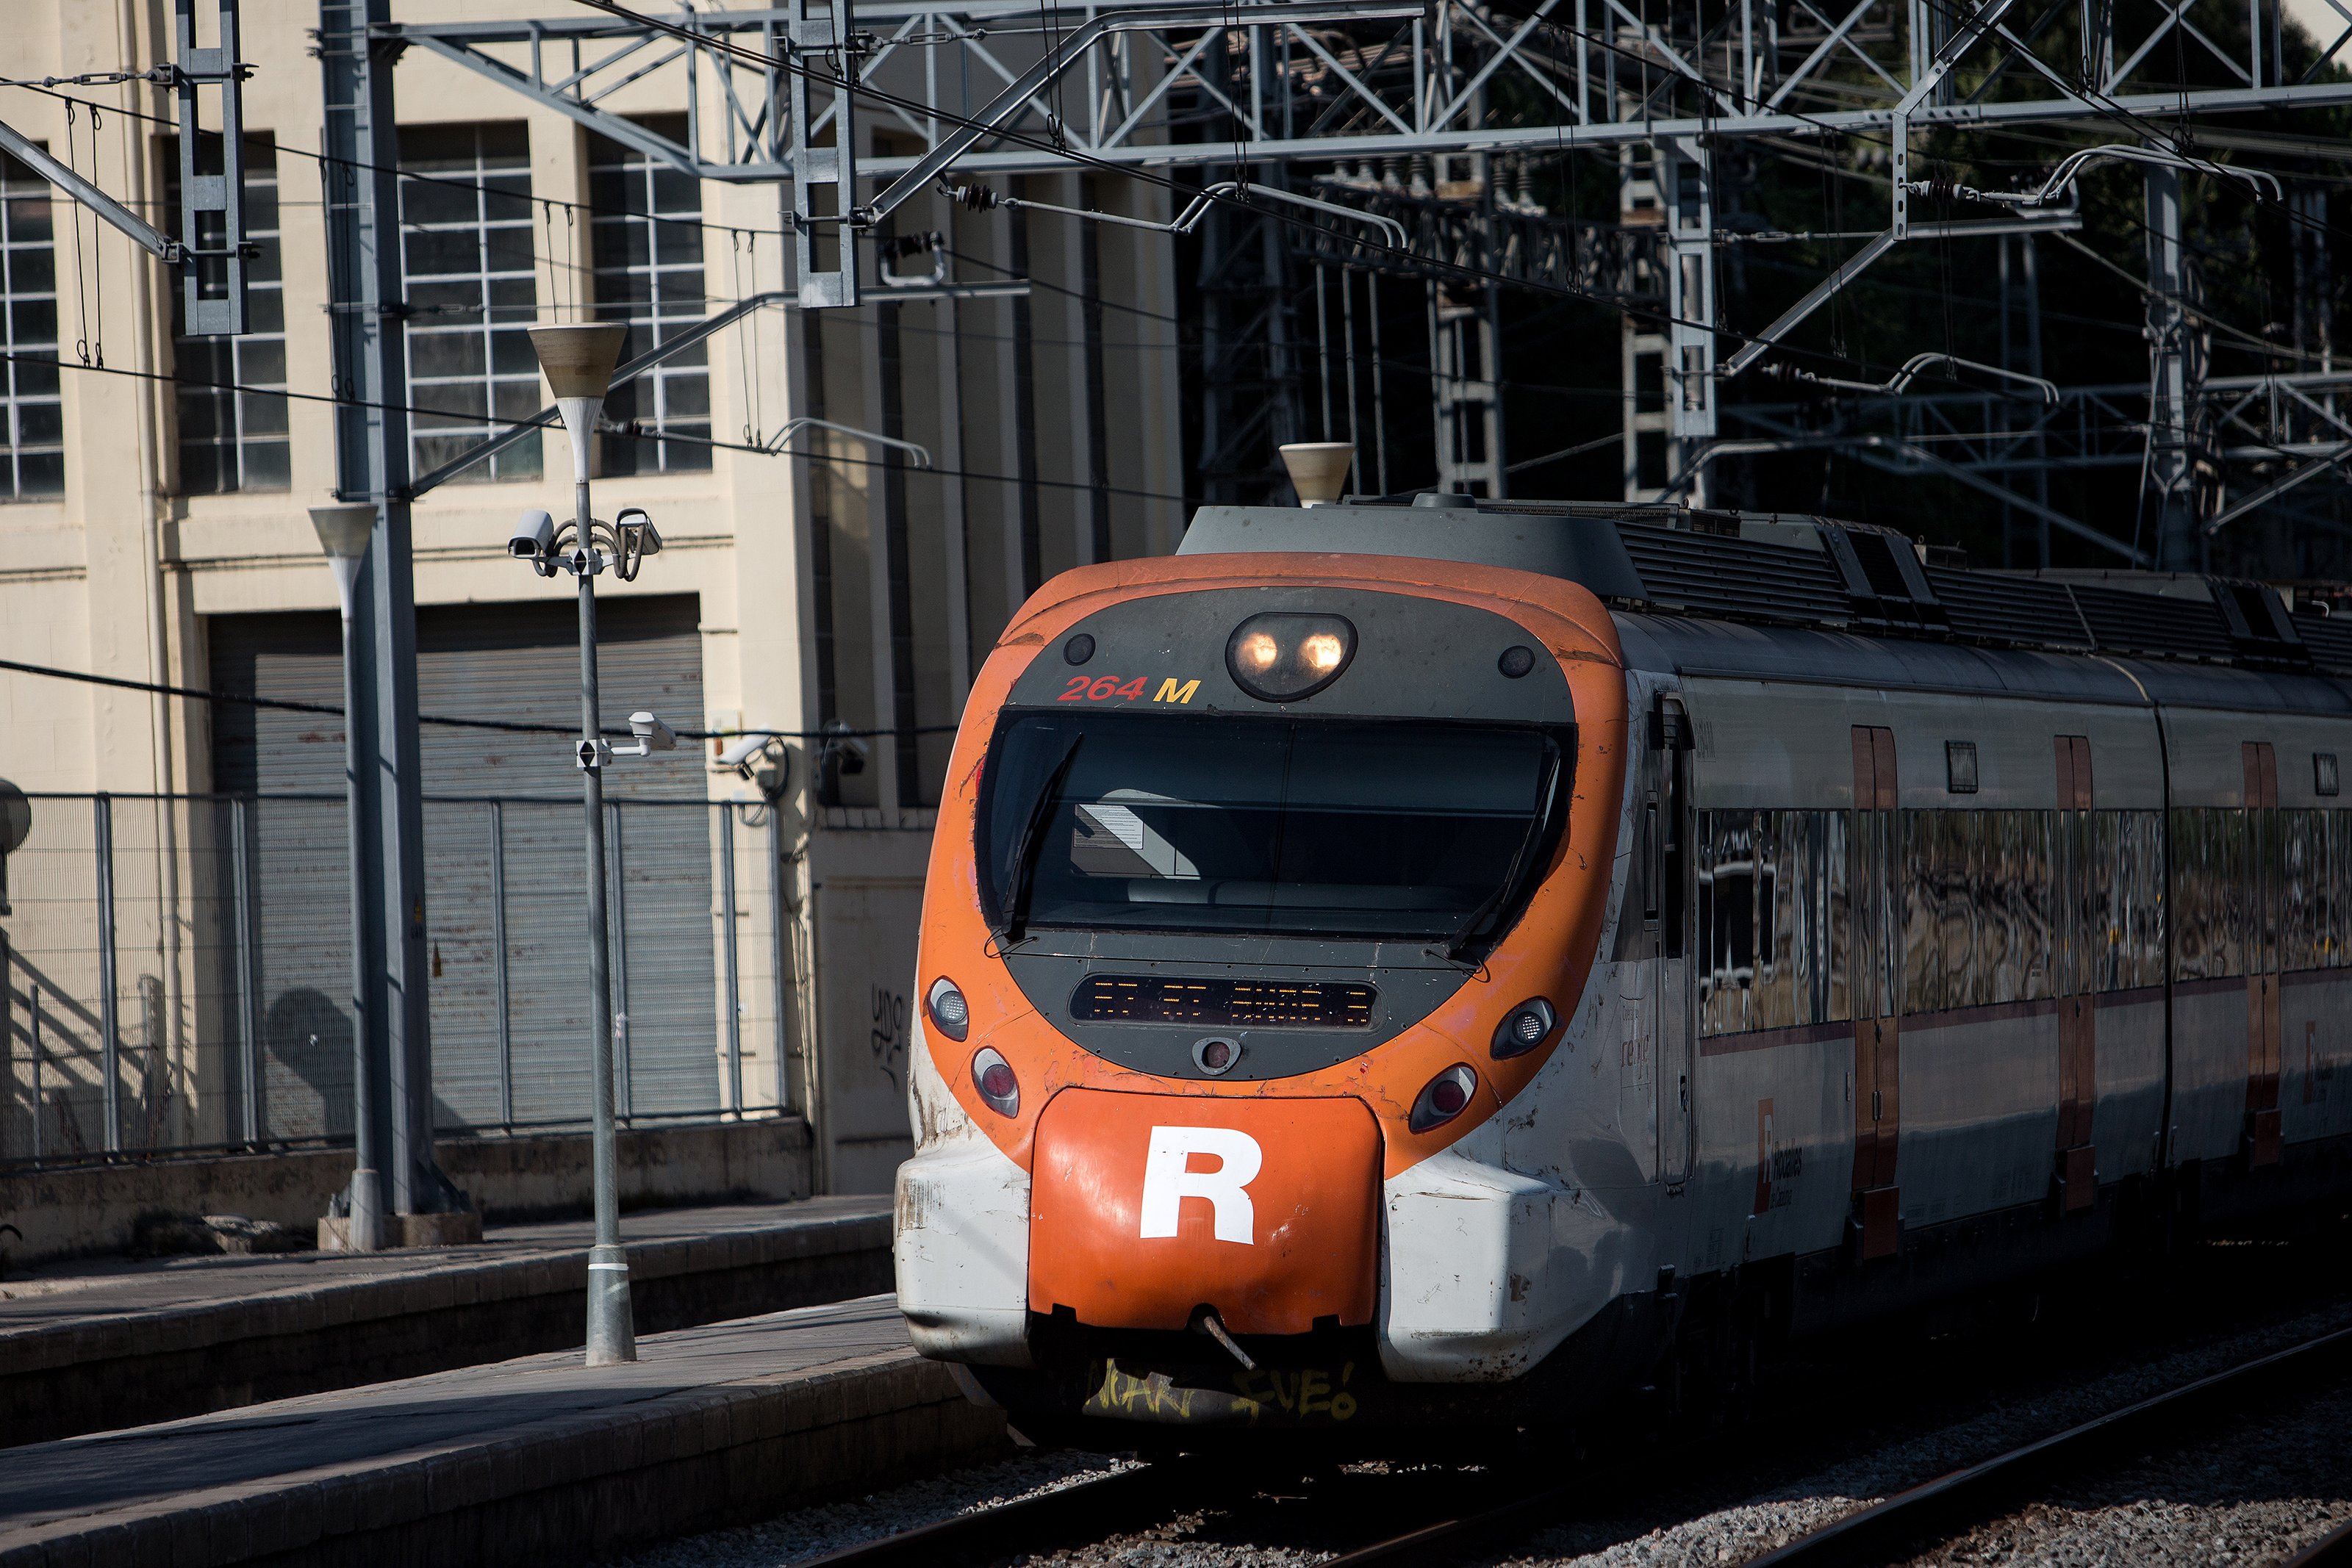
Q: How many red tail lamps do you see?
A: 2